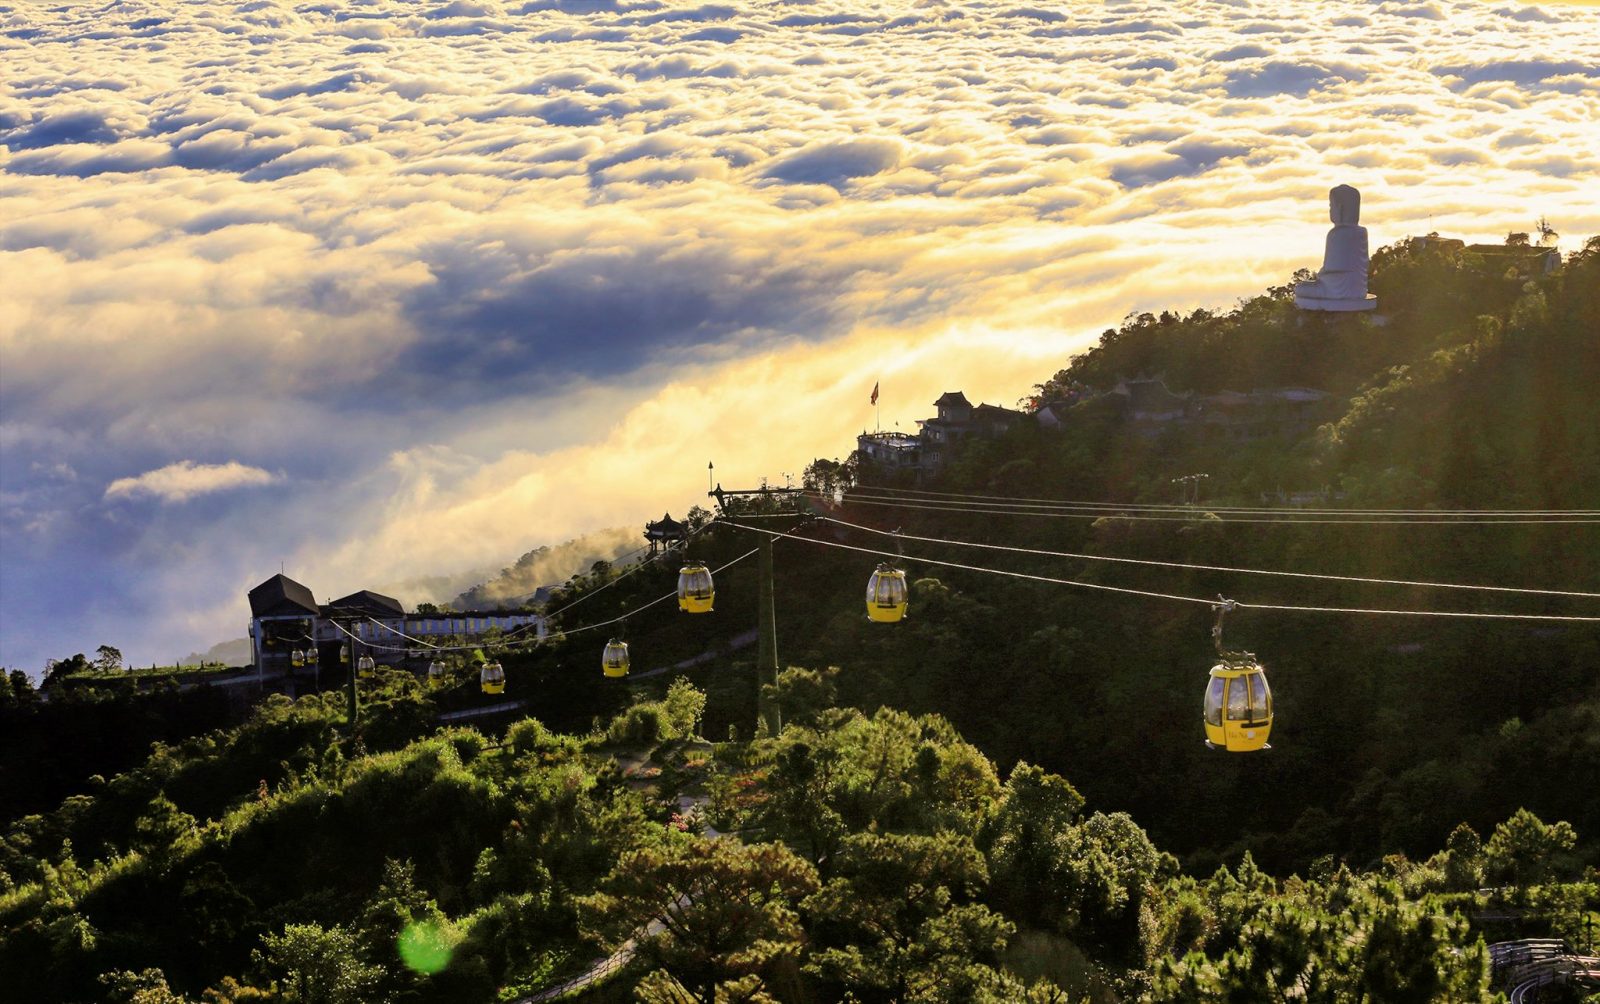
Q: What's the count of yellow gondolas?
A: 10